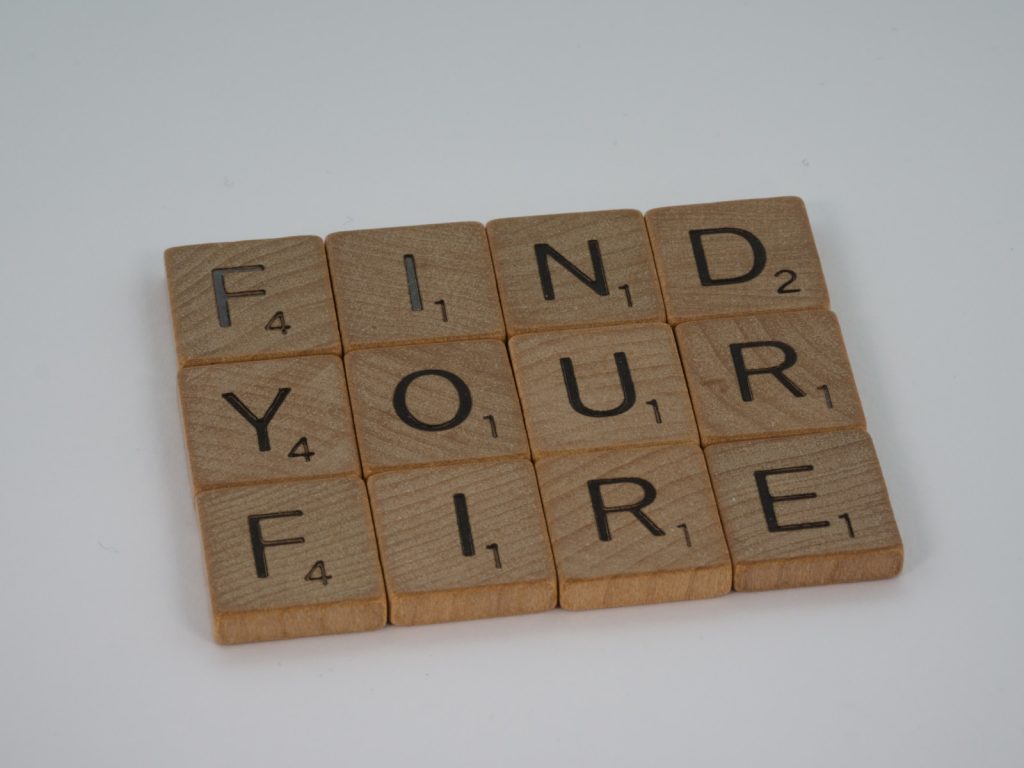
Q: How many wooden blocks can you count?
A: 12